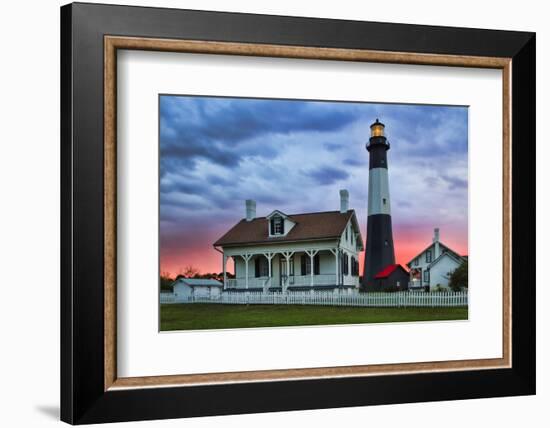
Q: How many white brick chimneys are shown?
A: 3